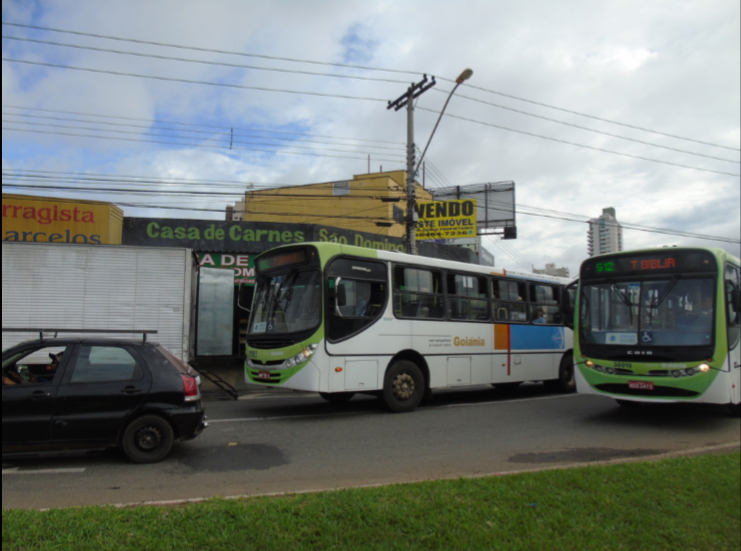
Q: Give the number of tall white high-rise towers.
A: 1